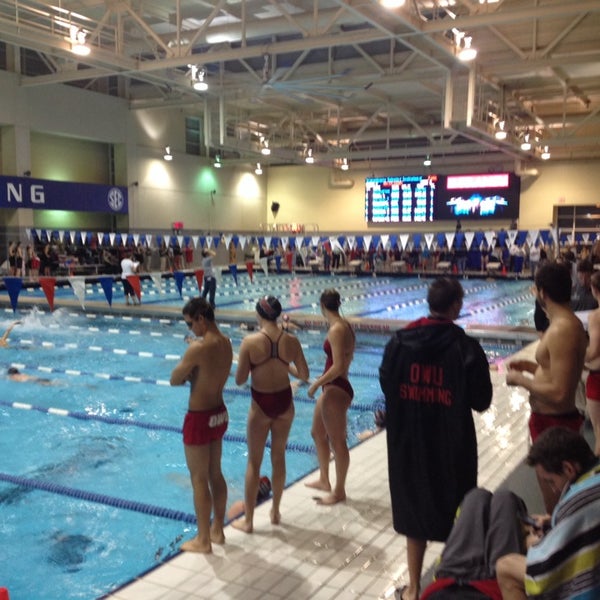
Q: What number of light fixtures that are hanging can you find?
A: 14